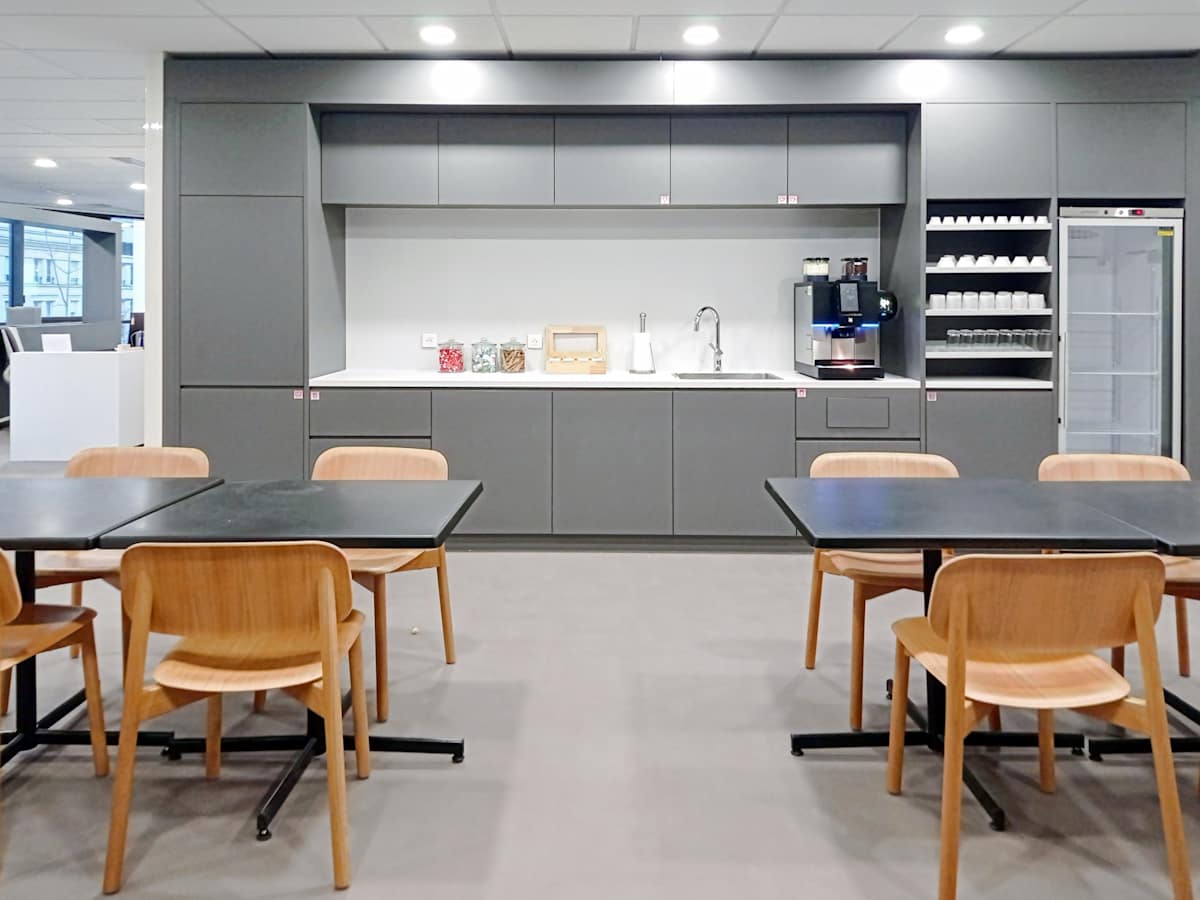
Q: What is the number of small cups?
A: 9